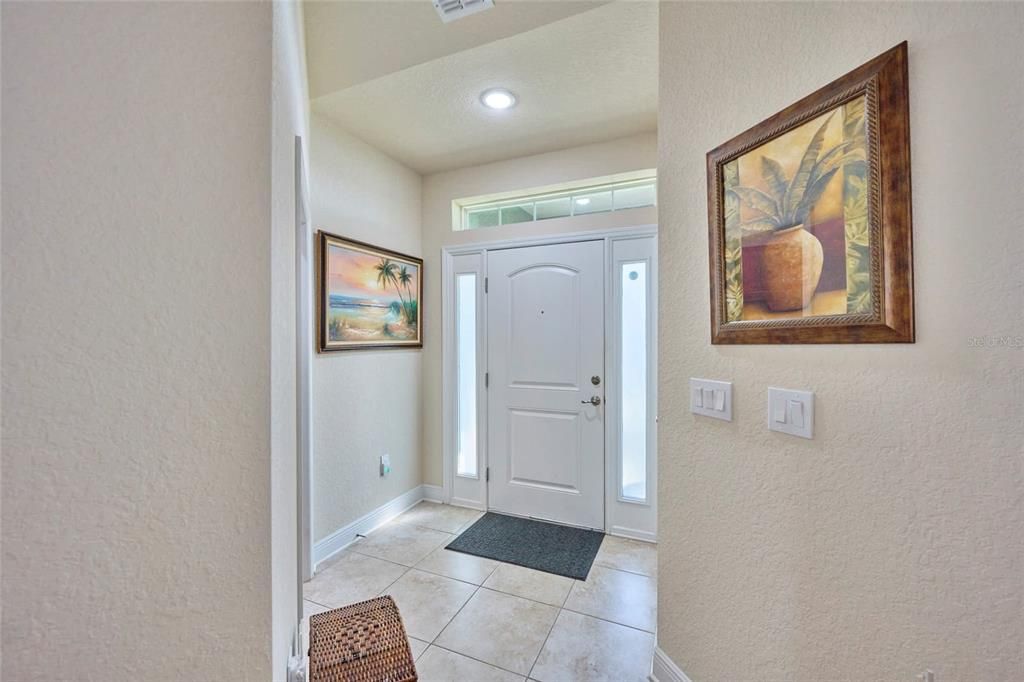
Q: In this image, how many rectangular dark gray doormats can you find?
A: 1